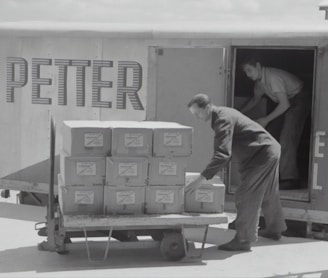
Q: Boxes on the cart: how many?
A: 10